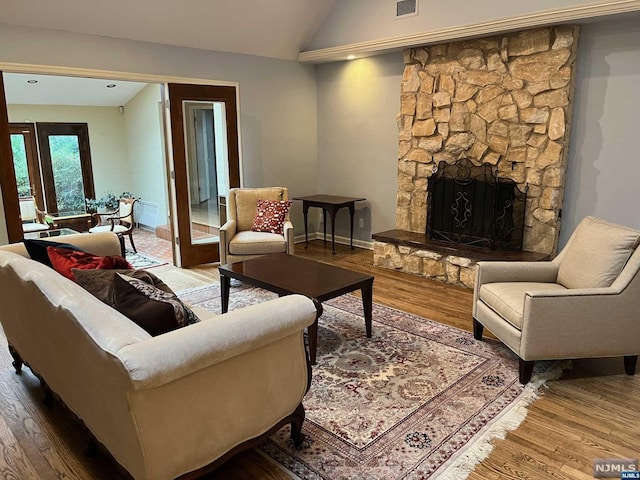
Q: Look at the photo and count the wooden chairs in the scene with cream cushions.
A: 2